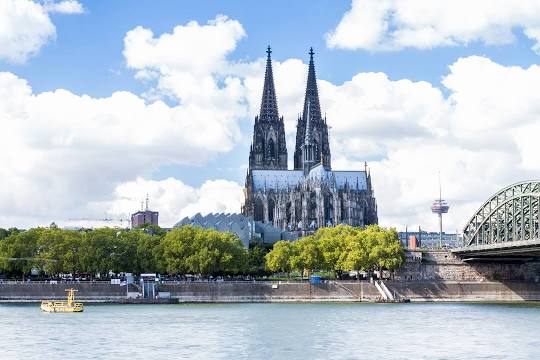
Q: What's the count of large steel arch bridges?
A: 1